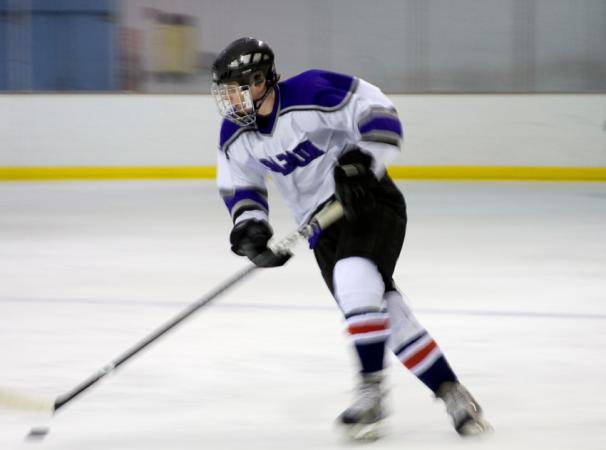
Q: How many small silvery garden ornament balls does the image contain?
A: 0